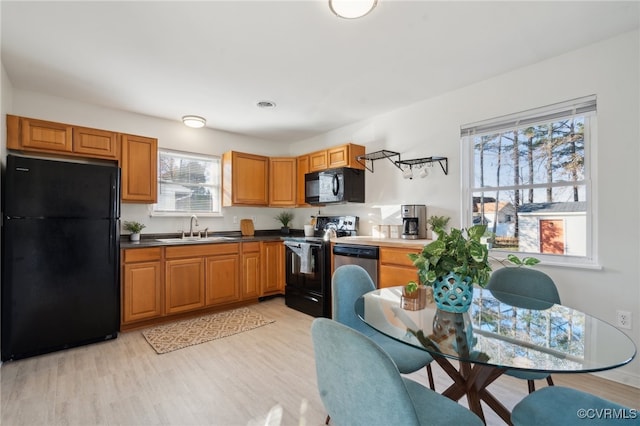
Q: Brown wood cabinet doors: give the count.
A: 13